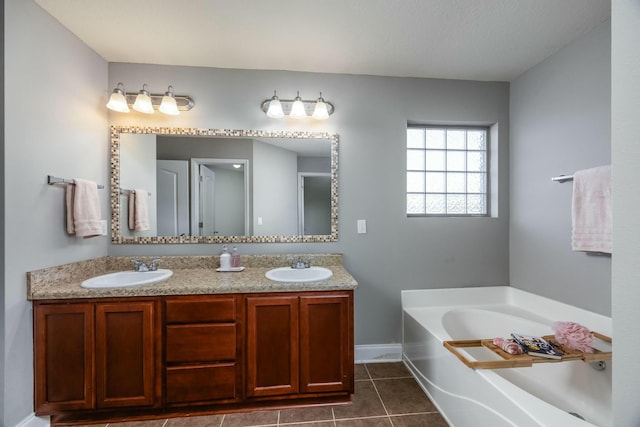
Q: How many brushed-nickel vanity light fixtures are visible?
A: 2